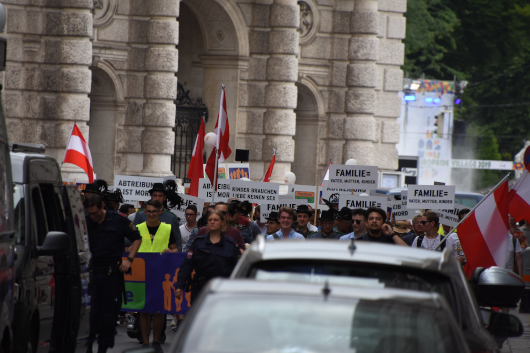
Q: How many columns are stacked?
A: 4